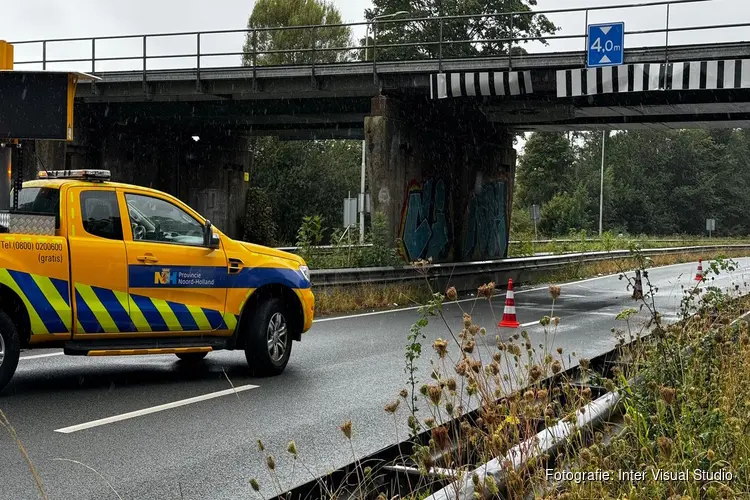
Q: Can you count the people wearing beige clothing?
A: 0